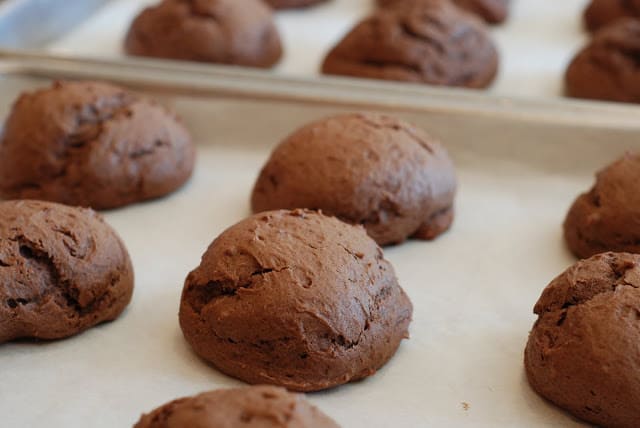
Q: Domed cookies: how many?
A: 13